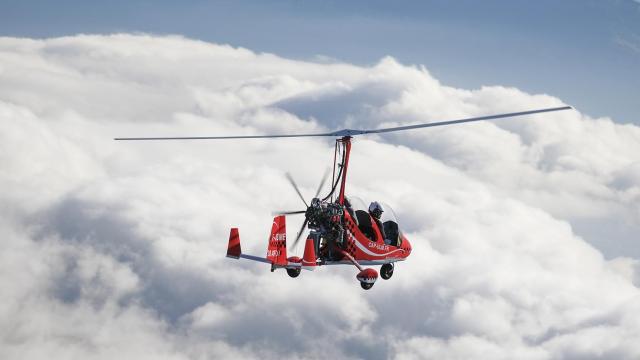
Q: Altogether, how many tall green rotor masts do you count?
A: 0